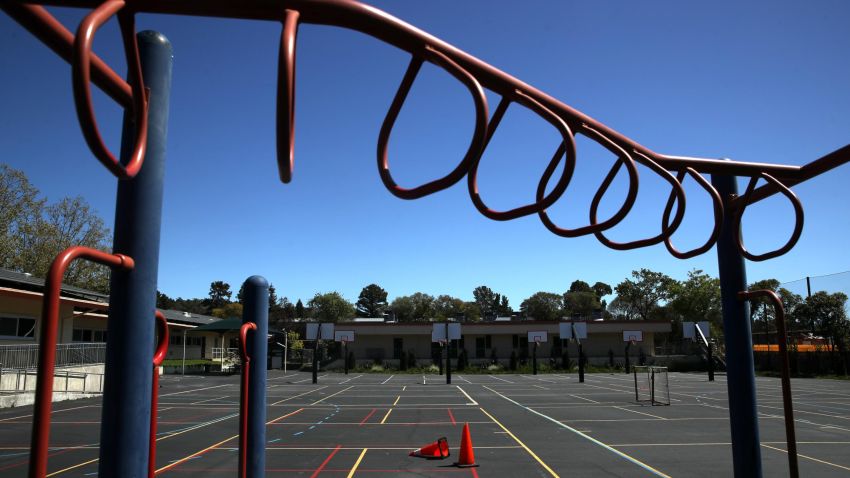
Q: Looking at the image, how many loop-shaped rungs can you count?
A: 8